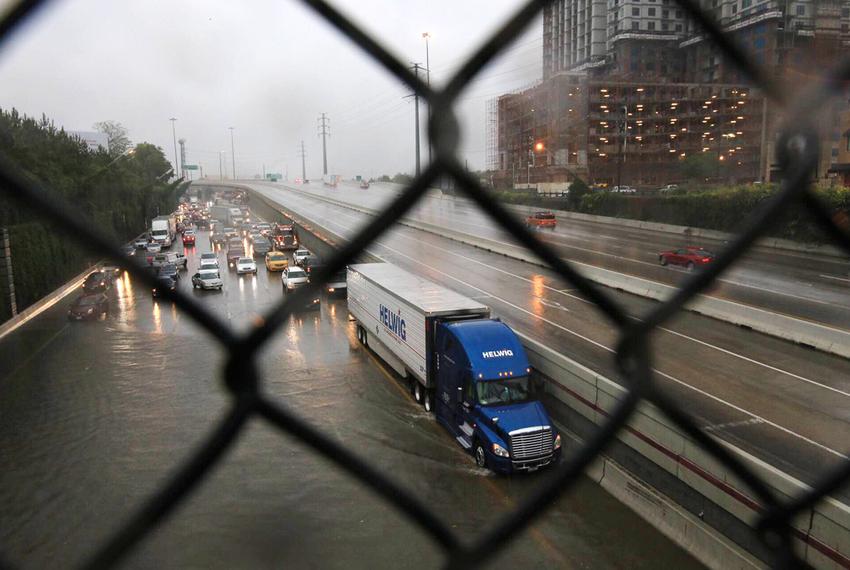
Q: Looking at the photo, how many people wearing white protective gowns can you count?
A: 0